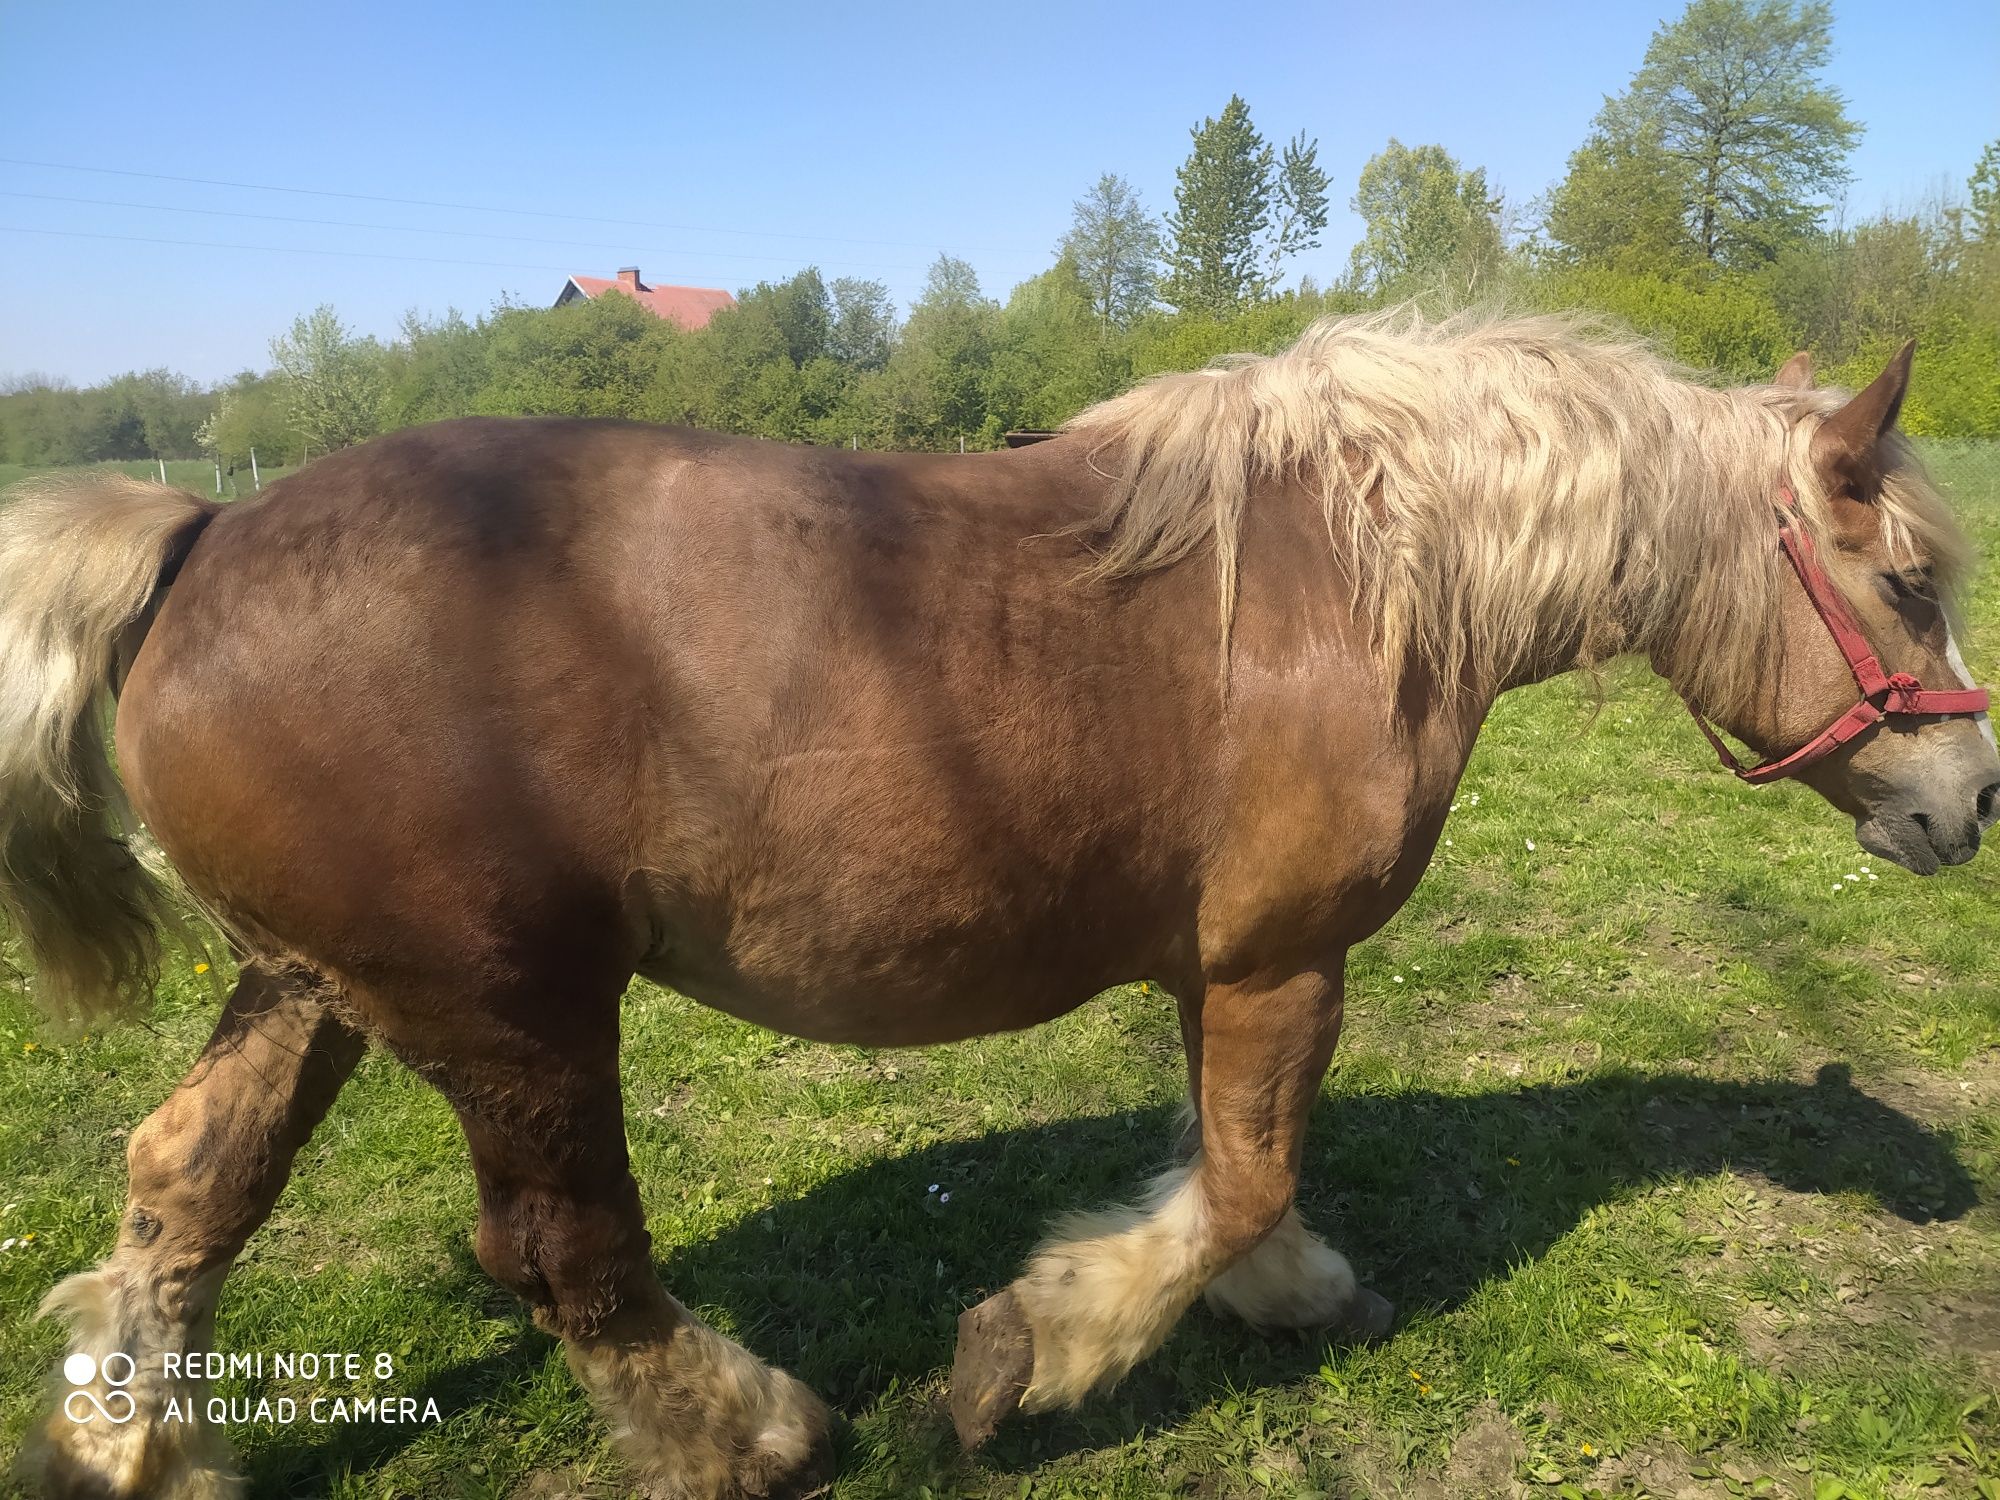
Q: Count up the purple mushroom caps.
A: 0